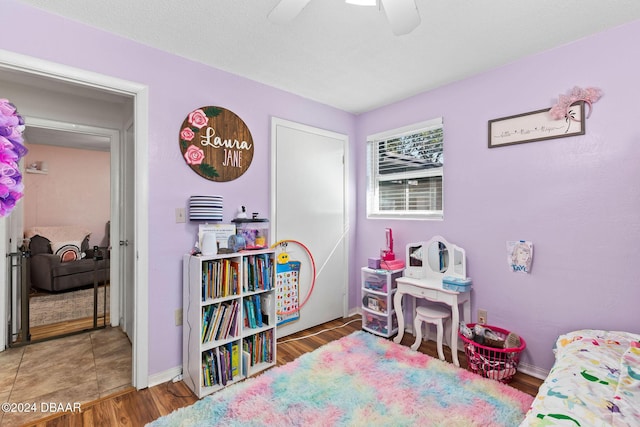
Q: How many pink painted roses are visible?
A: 3